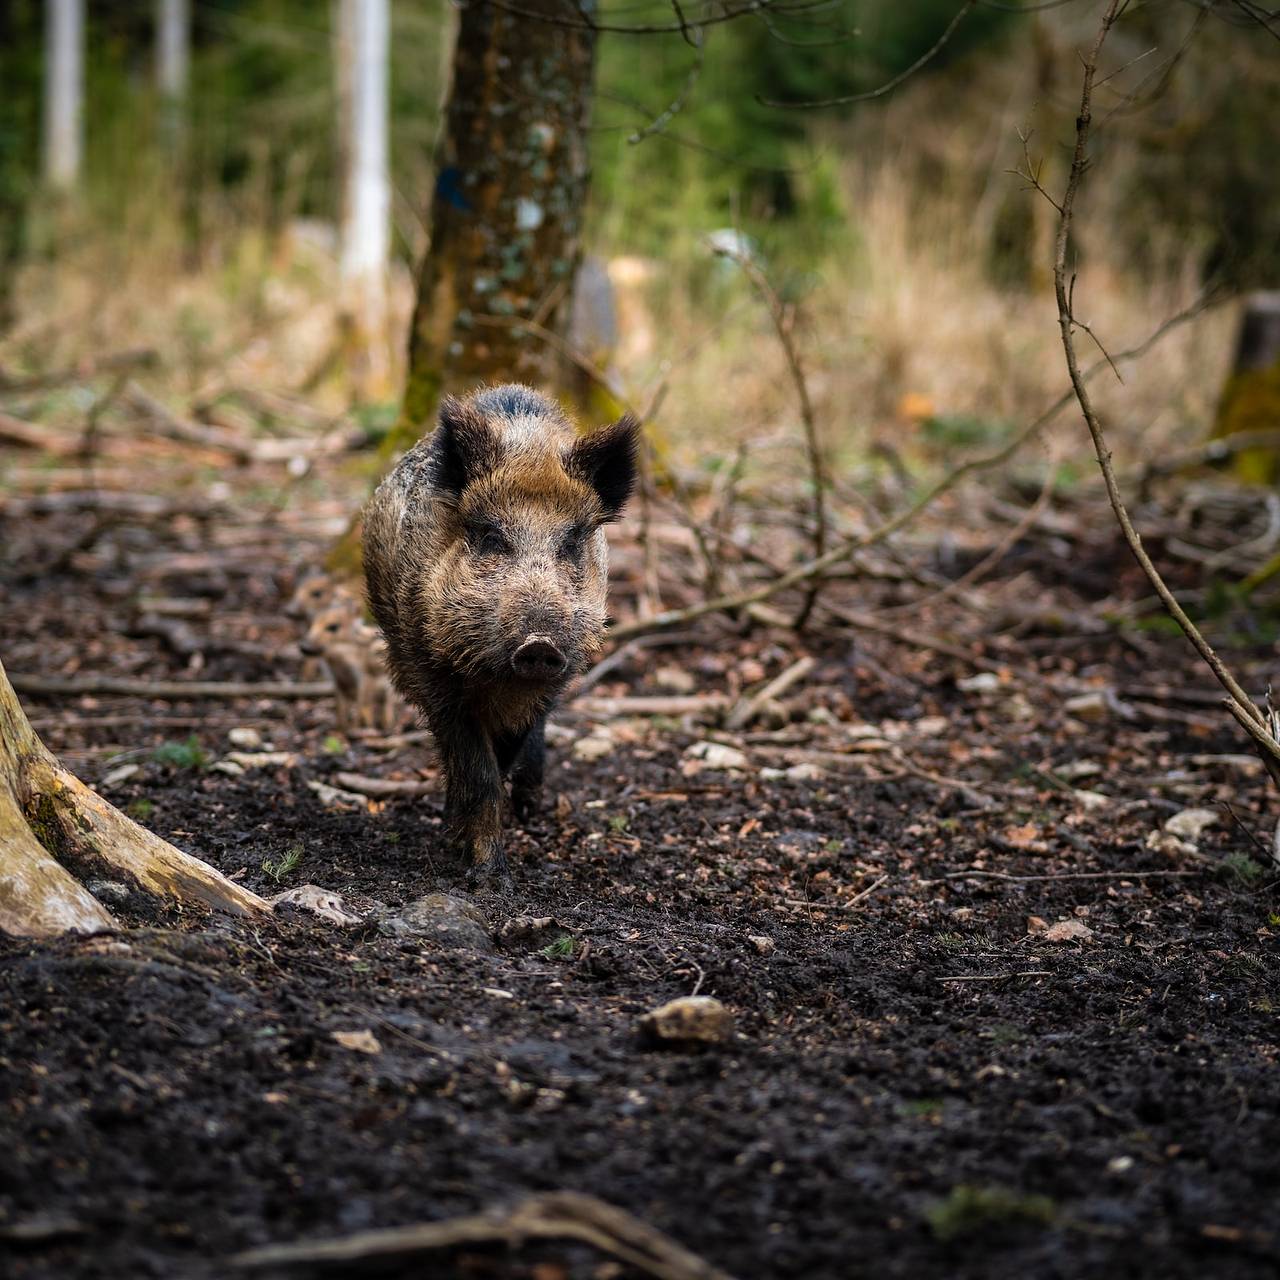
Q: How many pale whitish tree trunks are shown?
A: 3